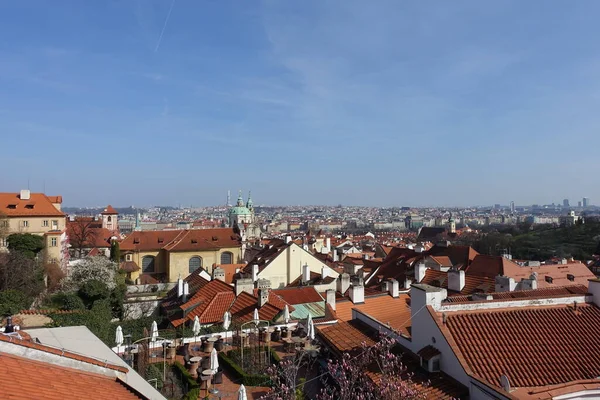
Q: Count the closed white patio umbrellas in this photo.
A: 9